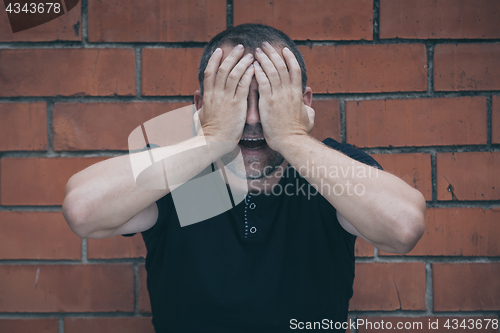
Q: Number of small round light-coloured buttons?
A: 2